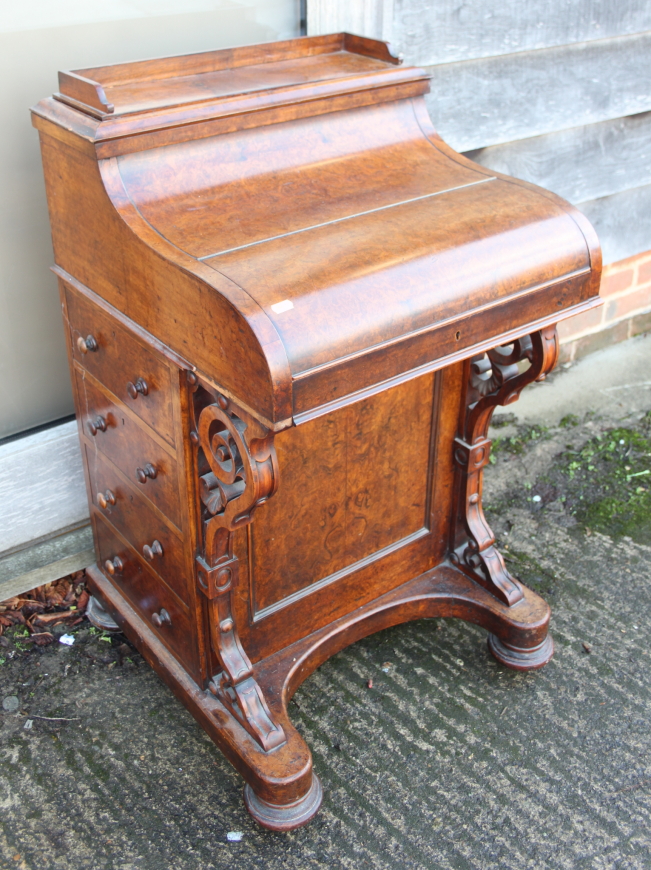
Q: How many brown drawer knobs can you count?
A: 8